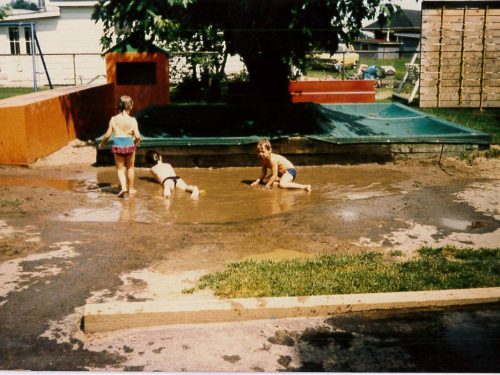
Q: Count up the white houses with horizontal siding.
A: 1